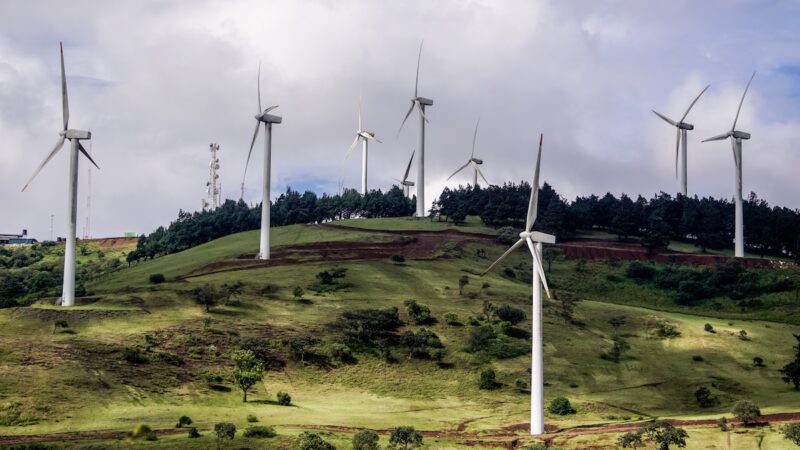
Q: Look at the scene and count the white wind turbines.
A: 9